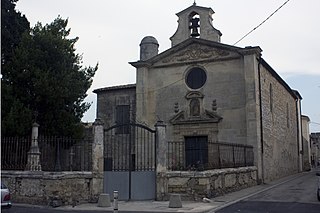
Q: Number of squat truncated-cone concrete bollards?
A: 2